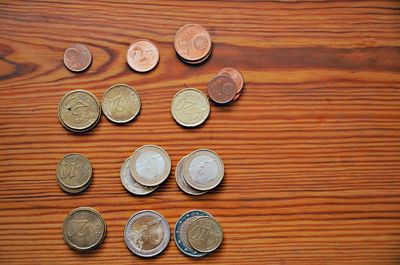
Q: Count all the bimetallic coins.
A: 6